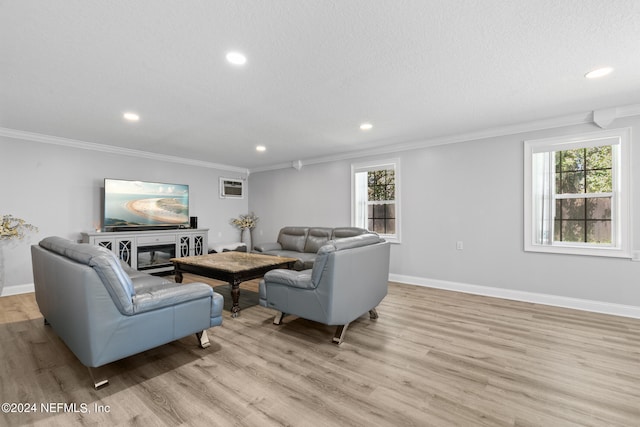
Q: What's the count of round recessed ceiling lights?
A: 5